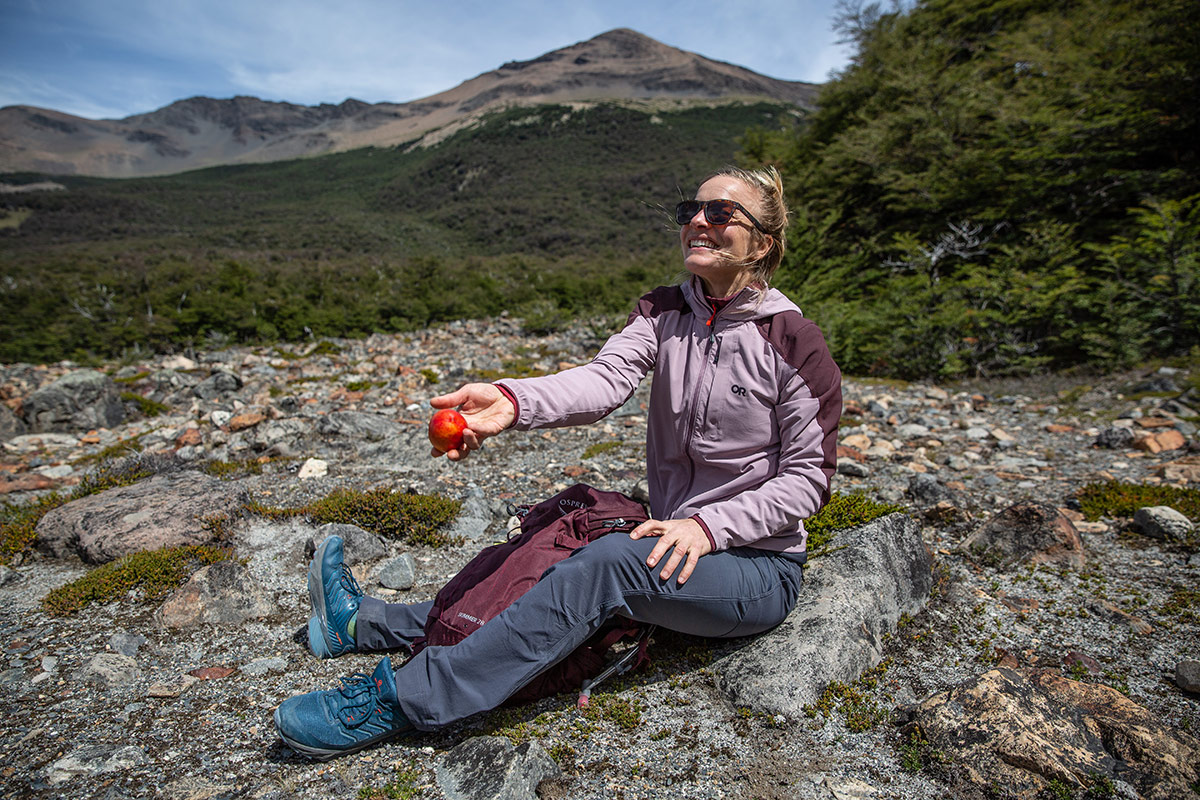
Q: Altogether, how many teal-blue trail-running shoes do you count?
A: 2